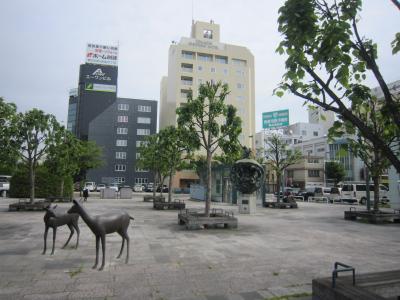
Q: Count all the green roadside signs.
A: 1